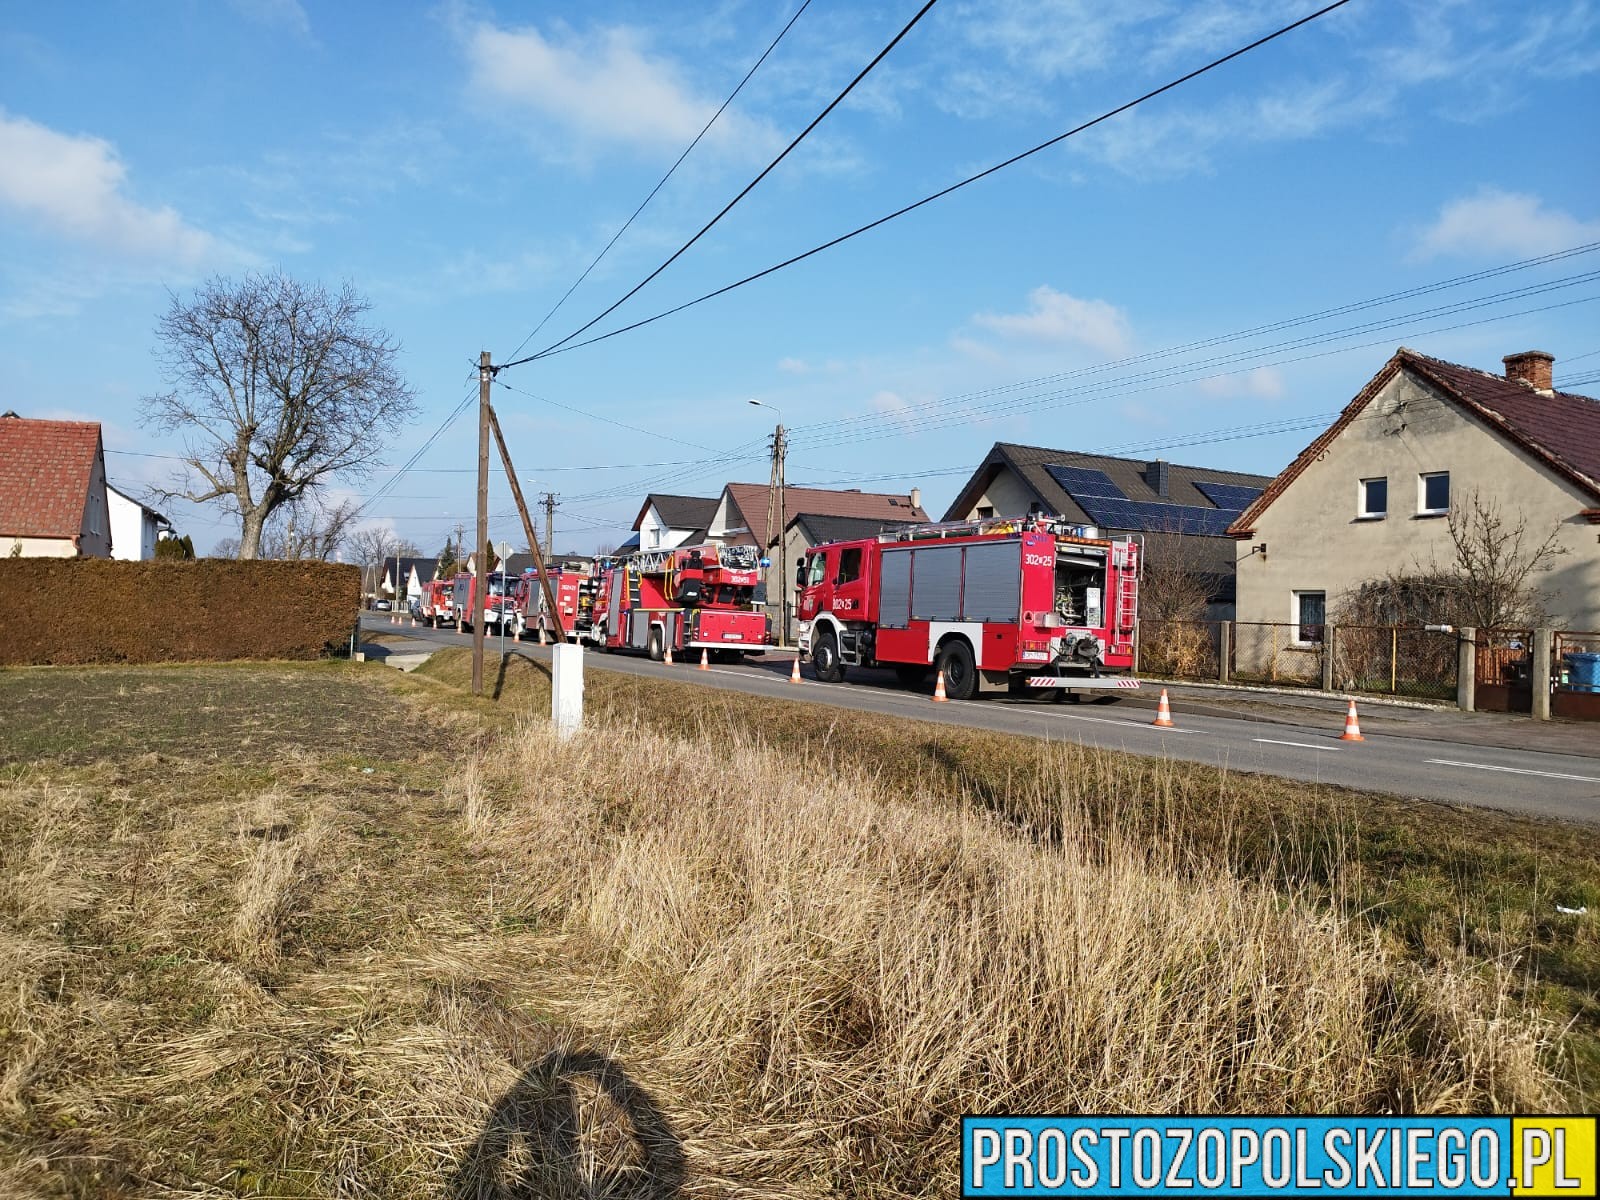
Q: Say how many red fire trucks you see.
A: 5